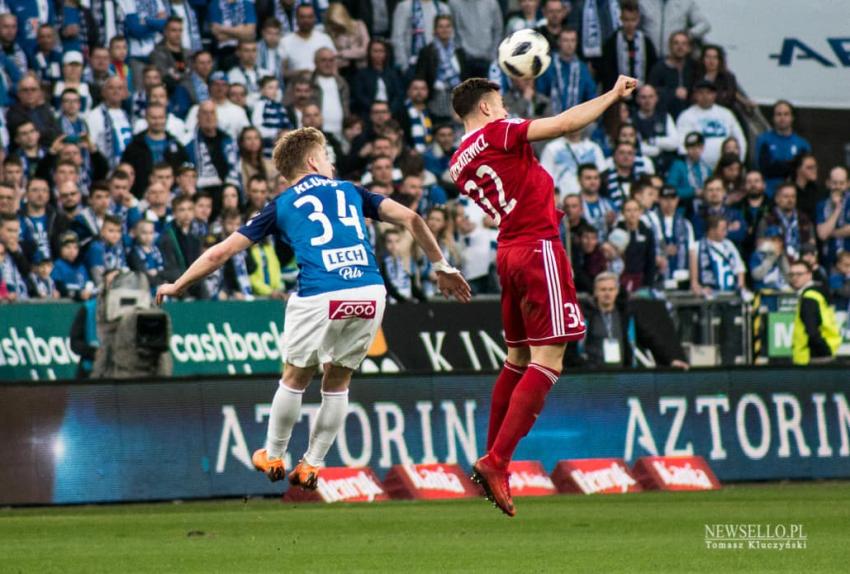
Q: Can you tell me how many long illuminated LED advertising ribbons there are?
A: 1